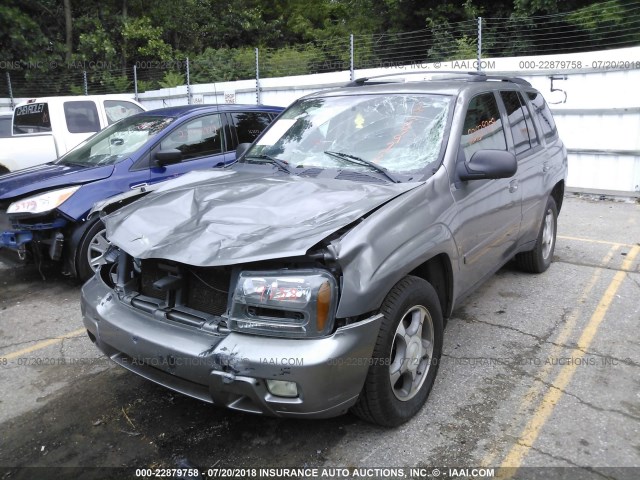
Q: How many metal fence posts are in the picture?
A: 7